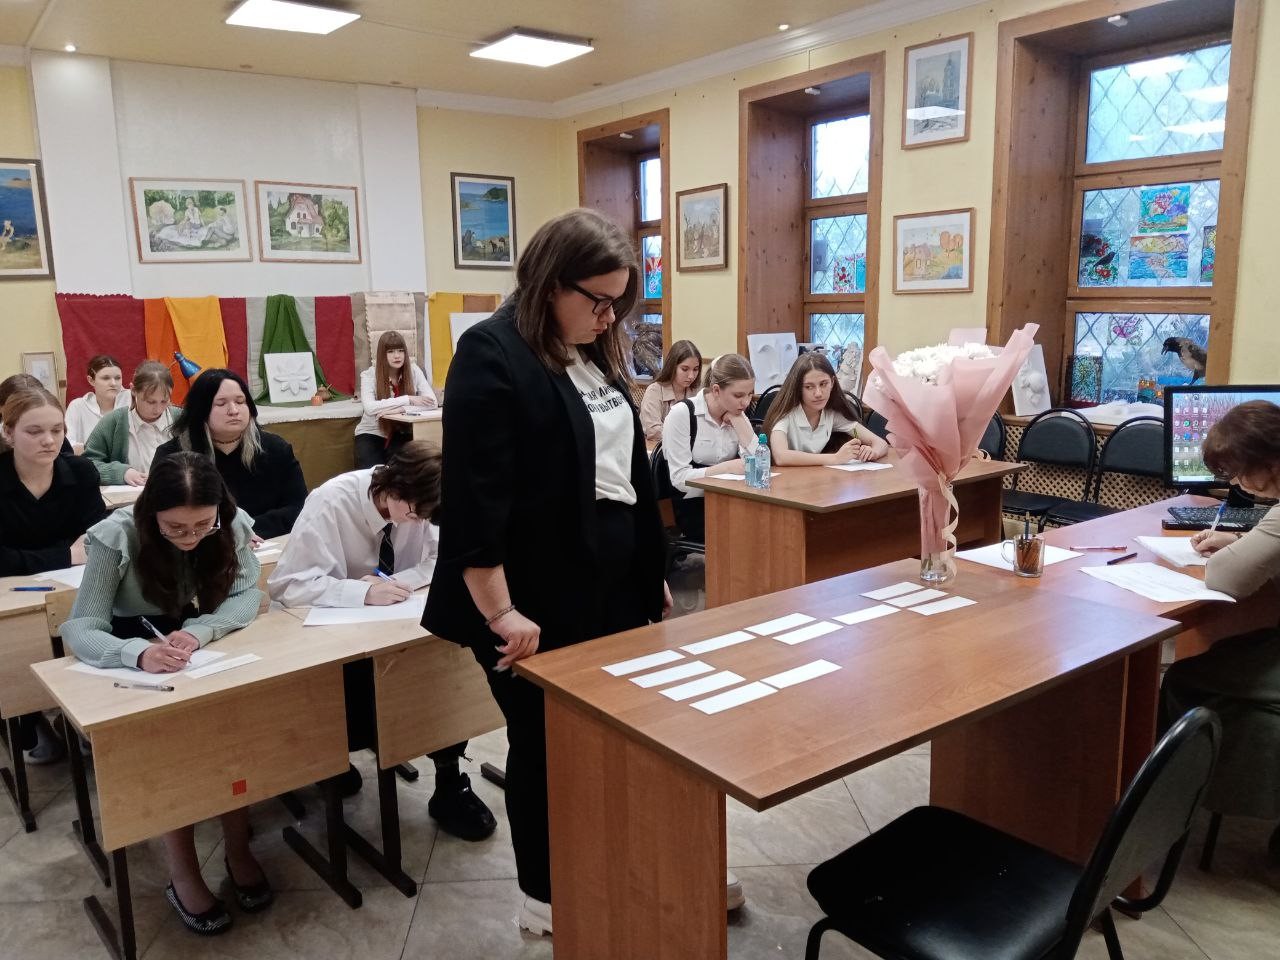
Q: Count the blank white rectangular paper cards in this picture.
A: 12